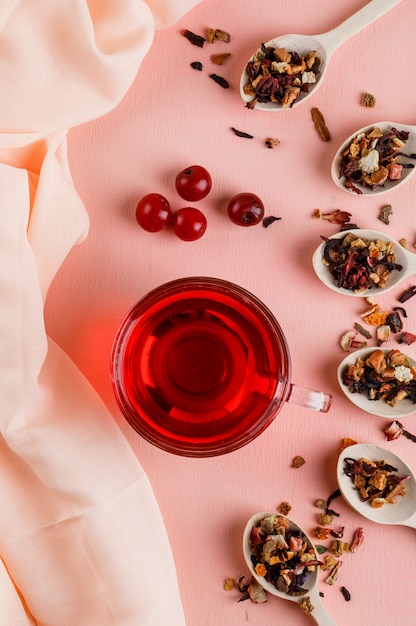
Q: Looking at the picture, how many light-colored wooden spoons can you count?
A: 6